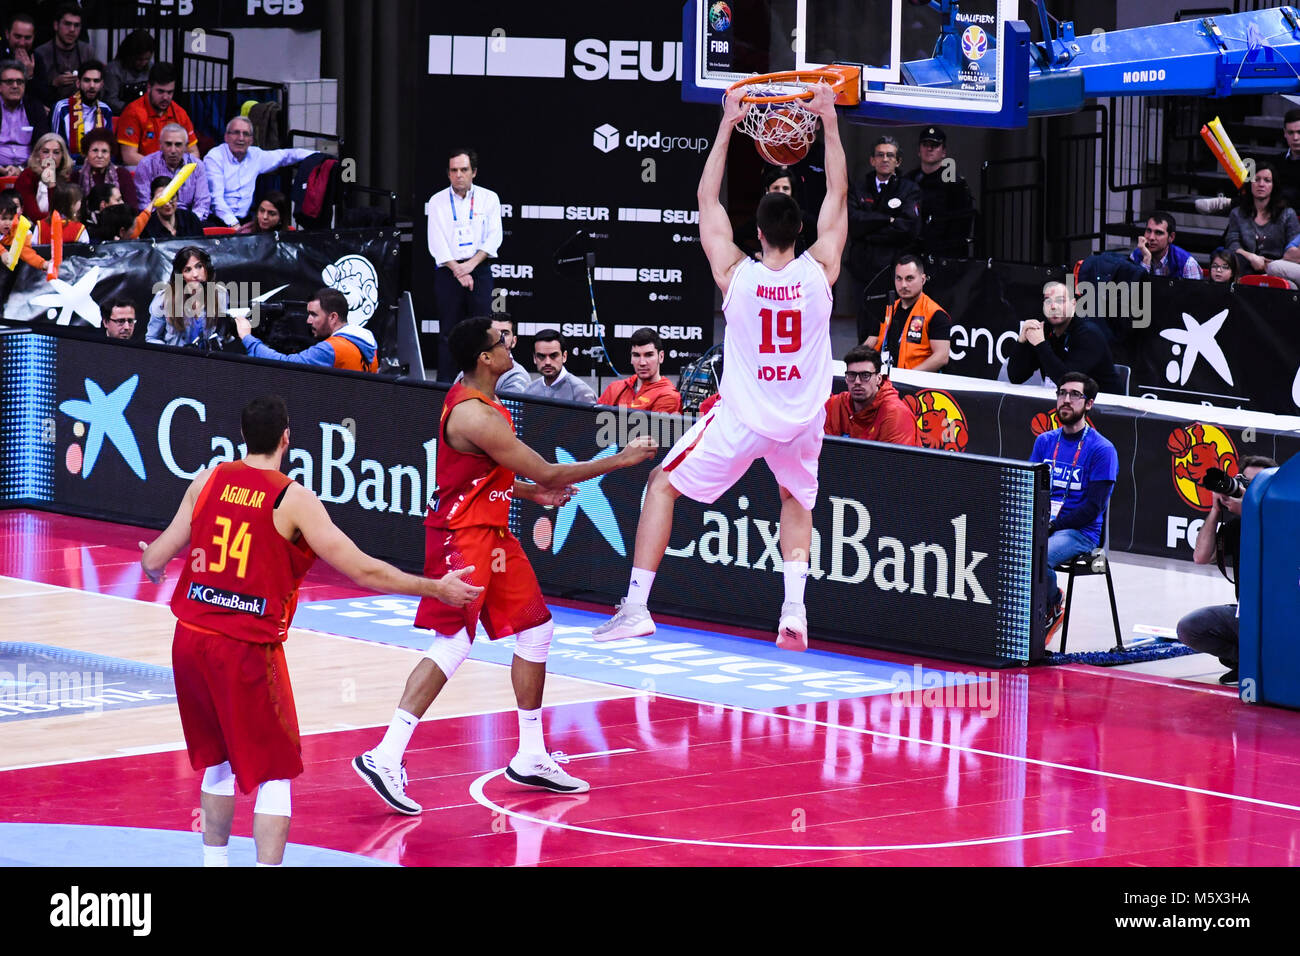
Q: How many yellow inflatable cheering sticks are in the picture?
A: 3